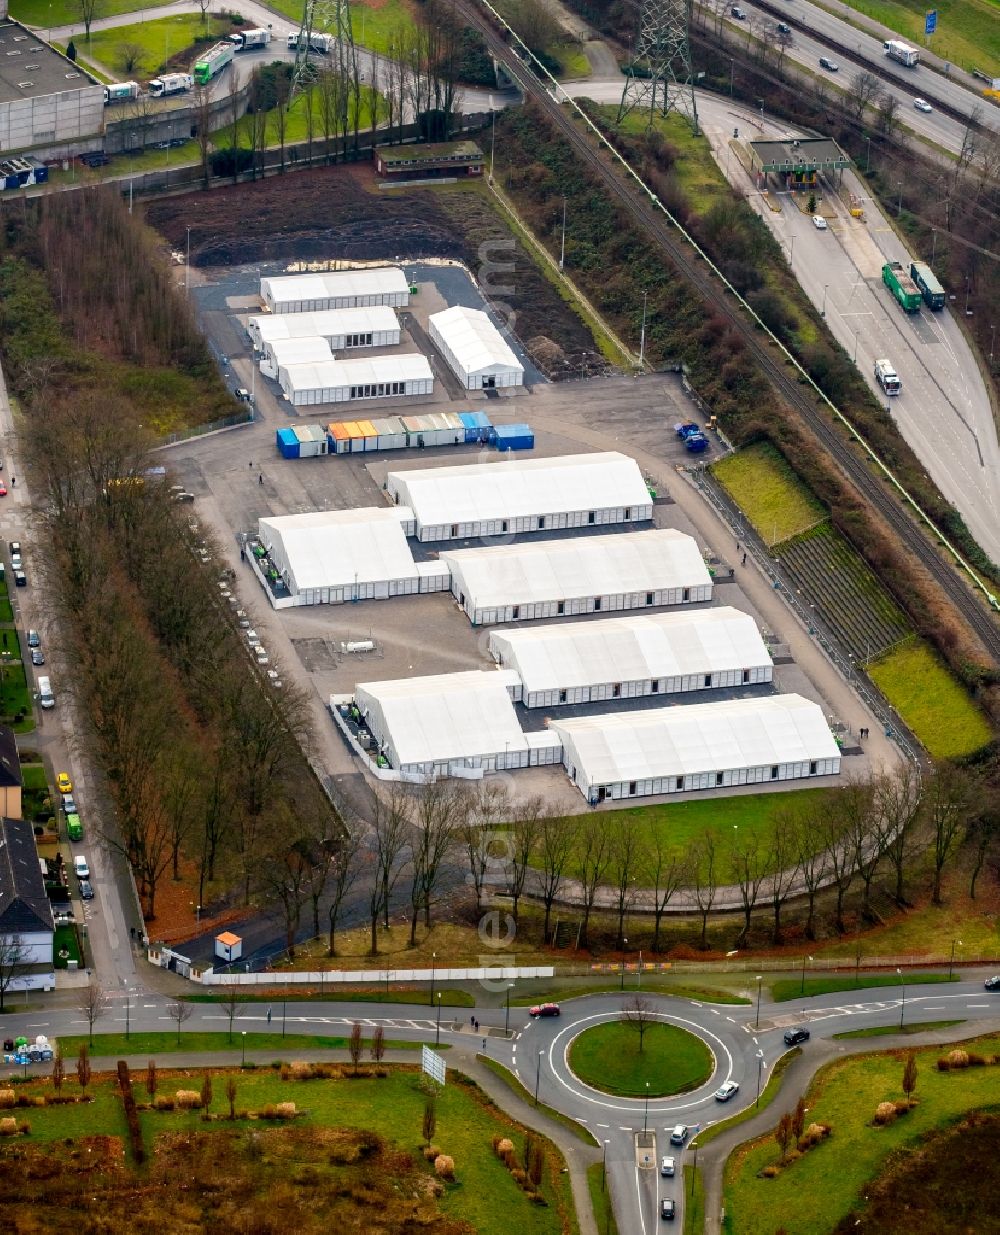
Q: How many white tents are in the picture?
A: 11